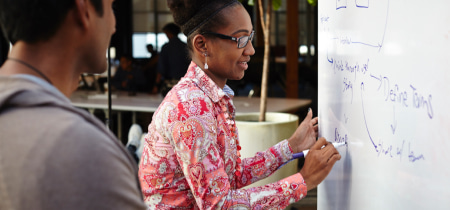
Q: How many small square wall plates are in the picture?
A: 0